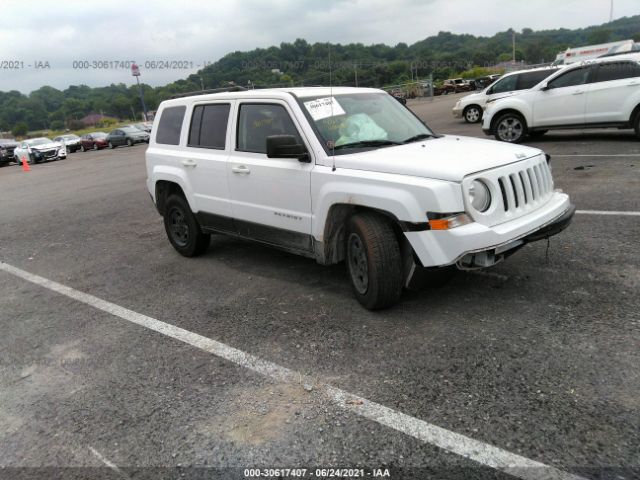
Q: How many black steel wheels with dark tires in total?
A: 2